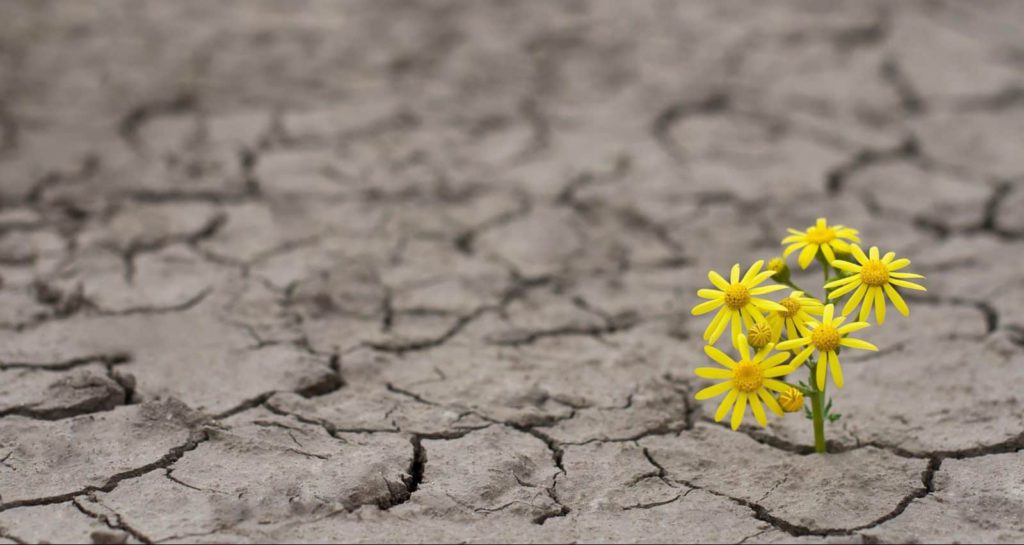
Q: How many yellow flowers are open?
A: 6